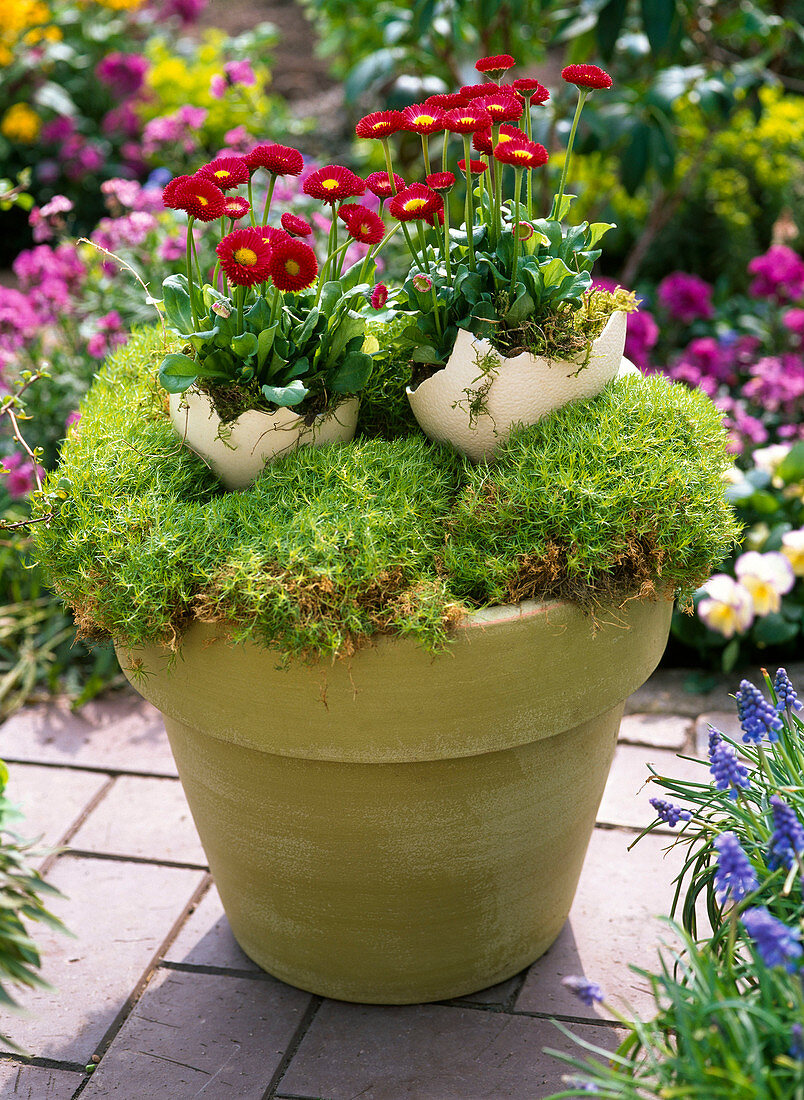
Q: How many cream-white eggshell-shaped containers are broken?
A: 2